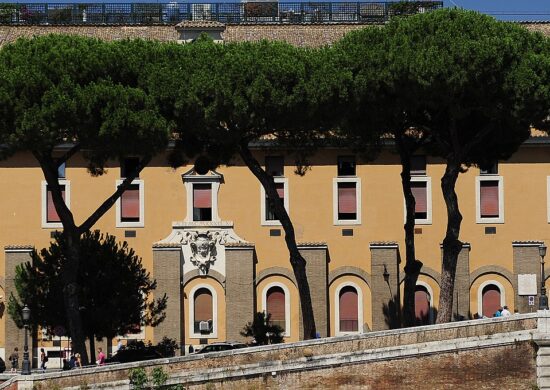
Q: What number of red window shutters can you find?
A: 12